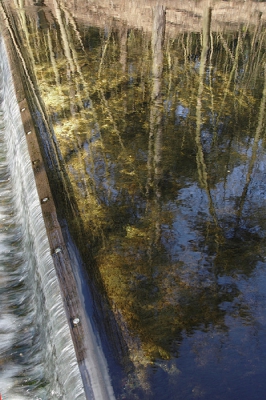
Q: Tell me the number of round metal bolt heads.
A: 6